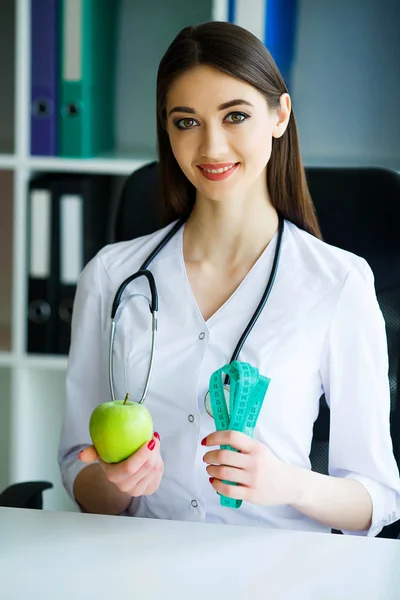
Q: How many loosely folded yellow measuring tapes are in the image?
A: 0